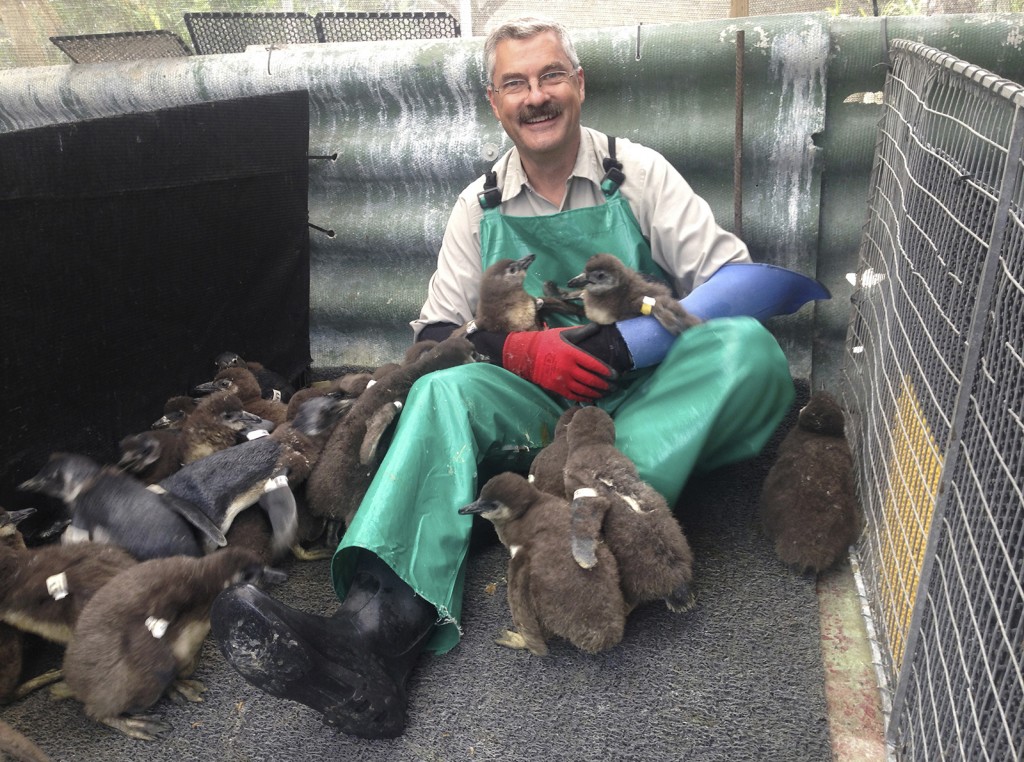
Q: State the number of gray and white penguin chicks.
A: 2